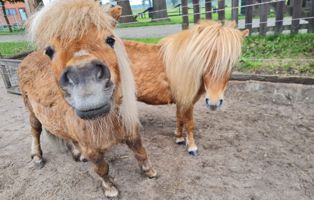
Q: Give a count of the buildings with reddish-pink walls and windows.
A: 1